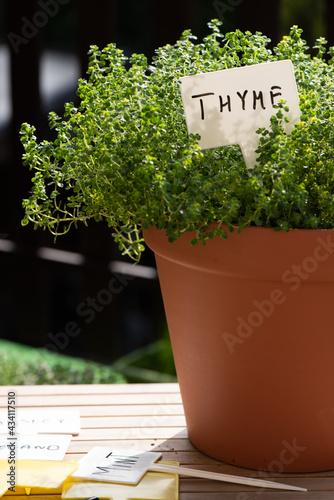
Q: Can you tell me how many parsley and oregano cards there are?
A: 2